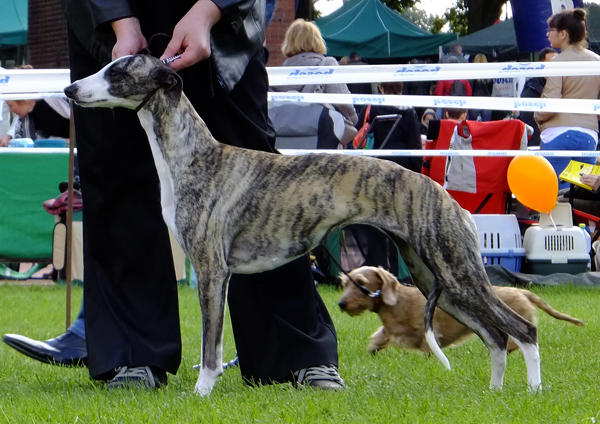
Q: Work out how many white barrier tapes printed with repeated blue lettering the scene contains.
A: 3